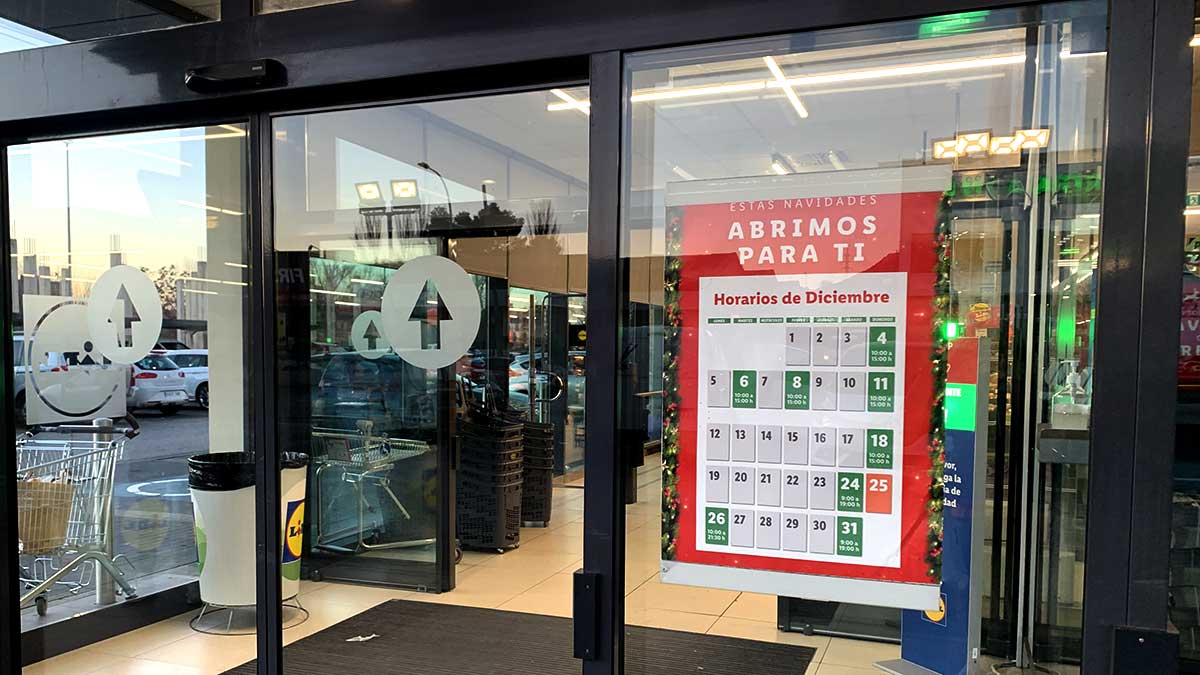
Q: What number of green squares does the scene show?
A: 8